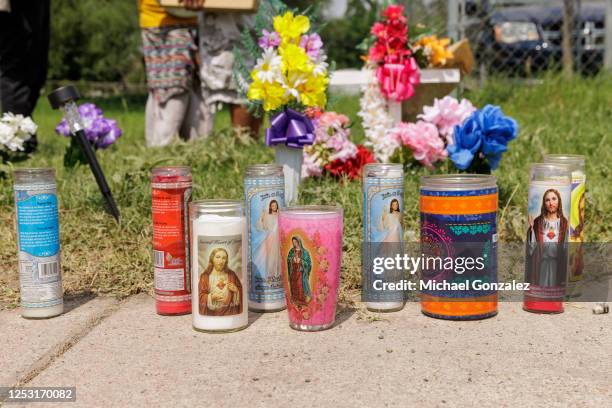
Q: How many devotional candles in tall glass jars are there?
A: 9